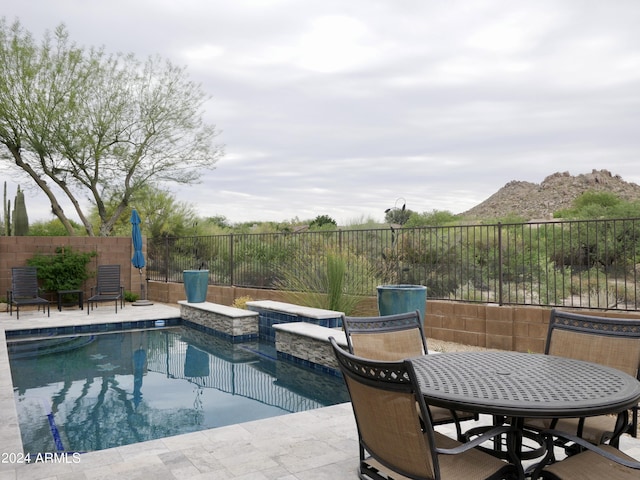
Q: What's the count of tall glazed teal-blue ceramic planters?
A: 2